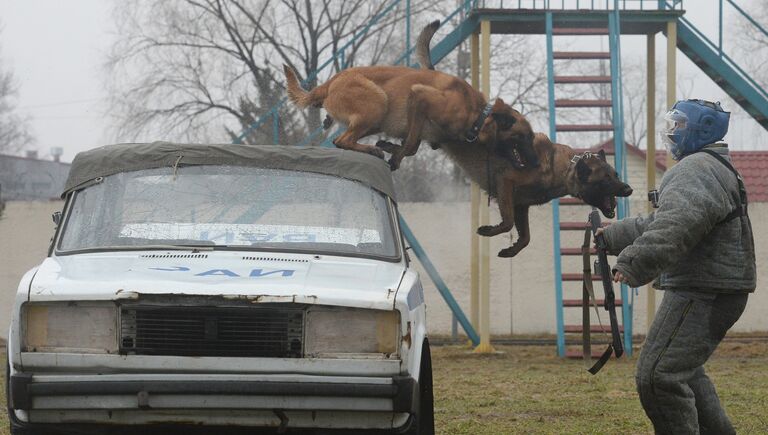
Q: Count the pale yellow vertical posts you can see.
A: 4